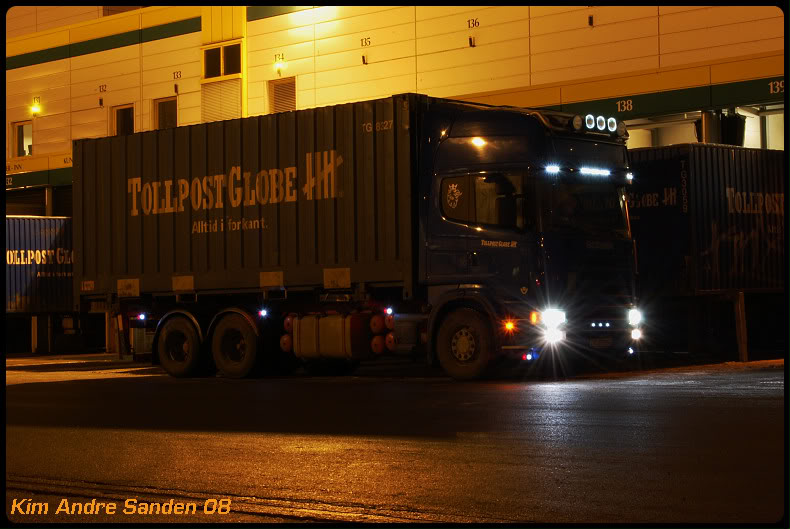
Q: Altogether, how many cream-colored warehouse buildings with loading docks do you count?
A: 1